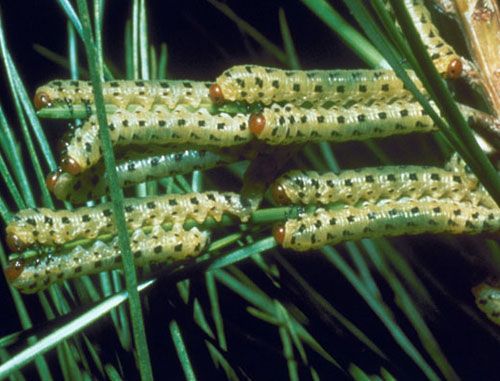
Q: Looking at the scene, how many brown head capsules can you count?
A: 10